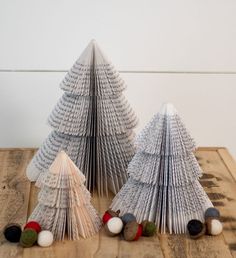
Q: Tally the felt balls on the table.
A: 12